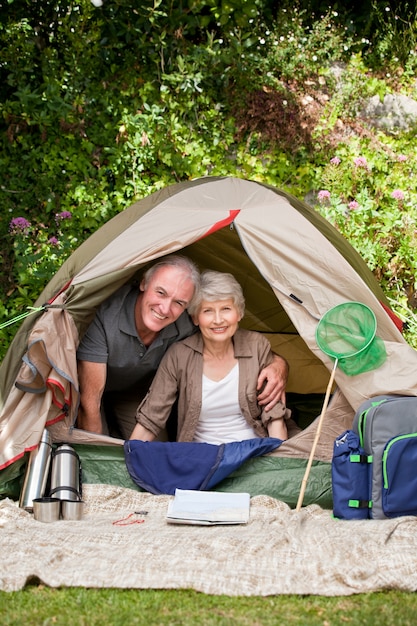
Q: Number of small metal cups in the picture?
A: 2